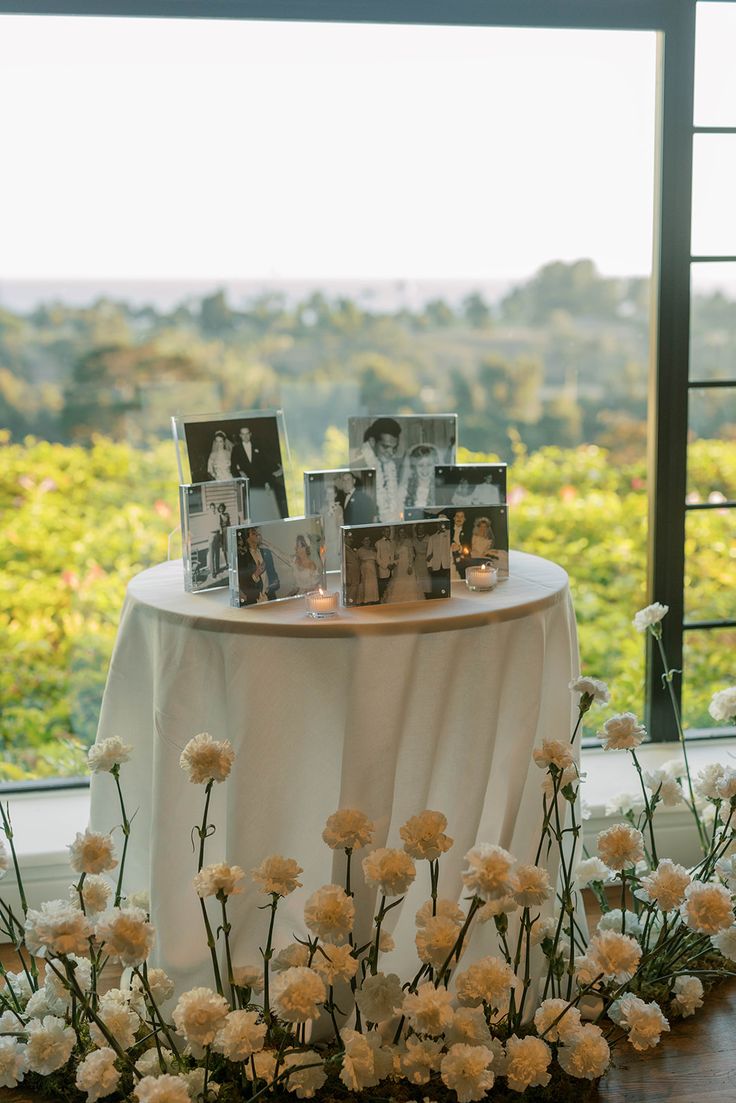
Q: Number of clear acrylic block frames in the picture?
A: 8